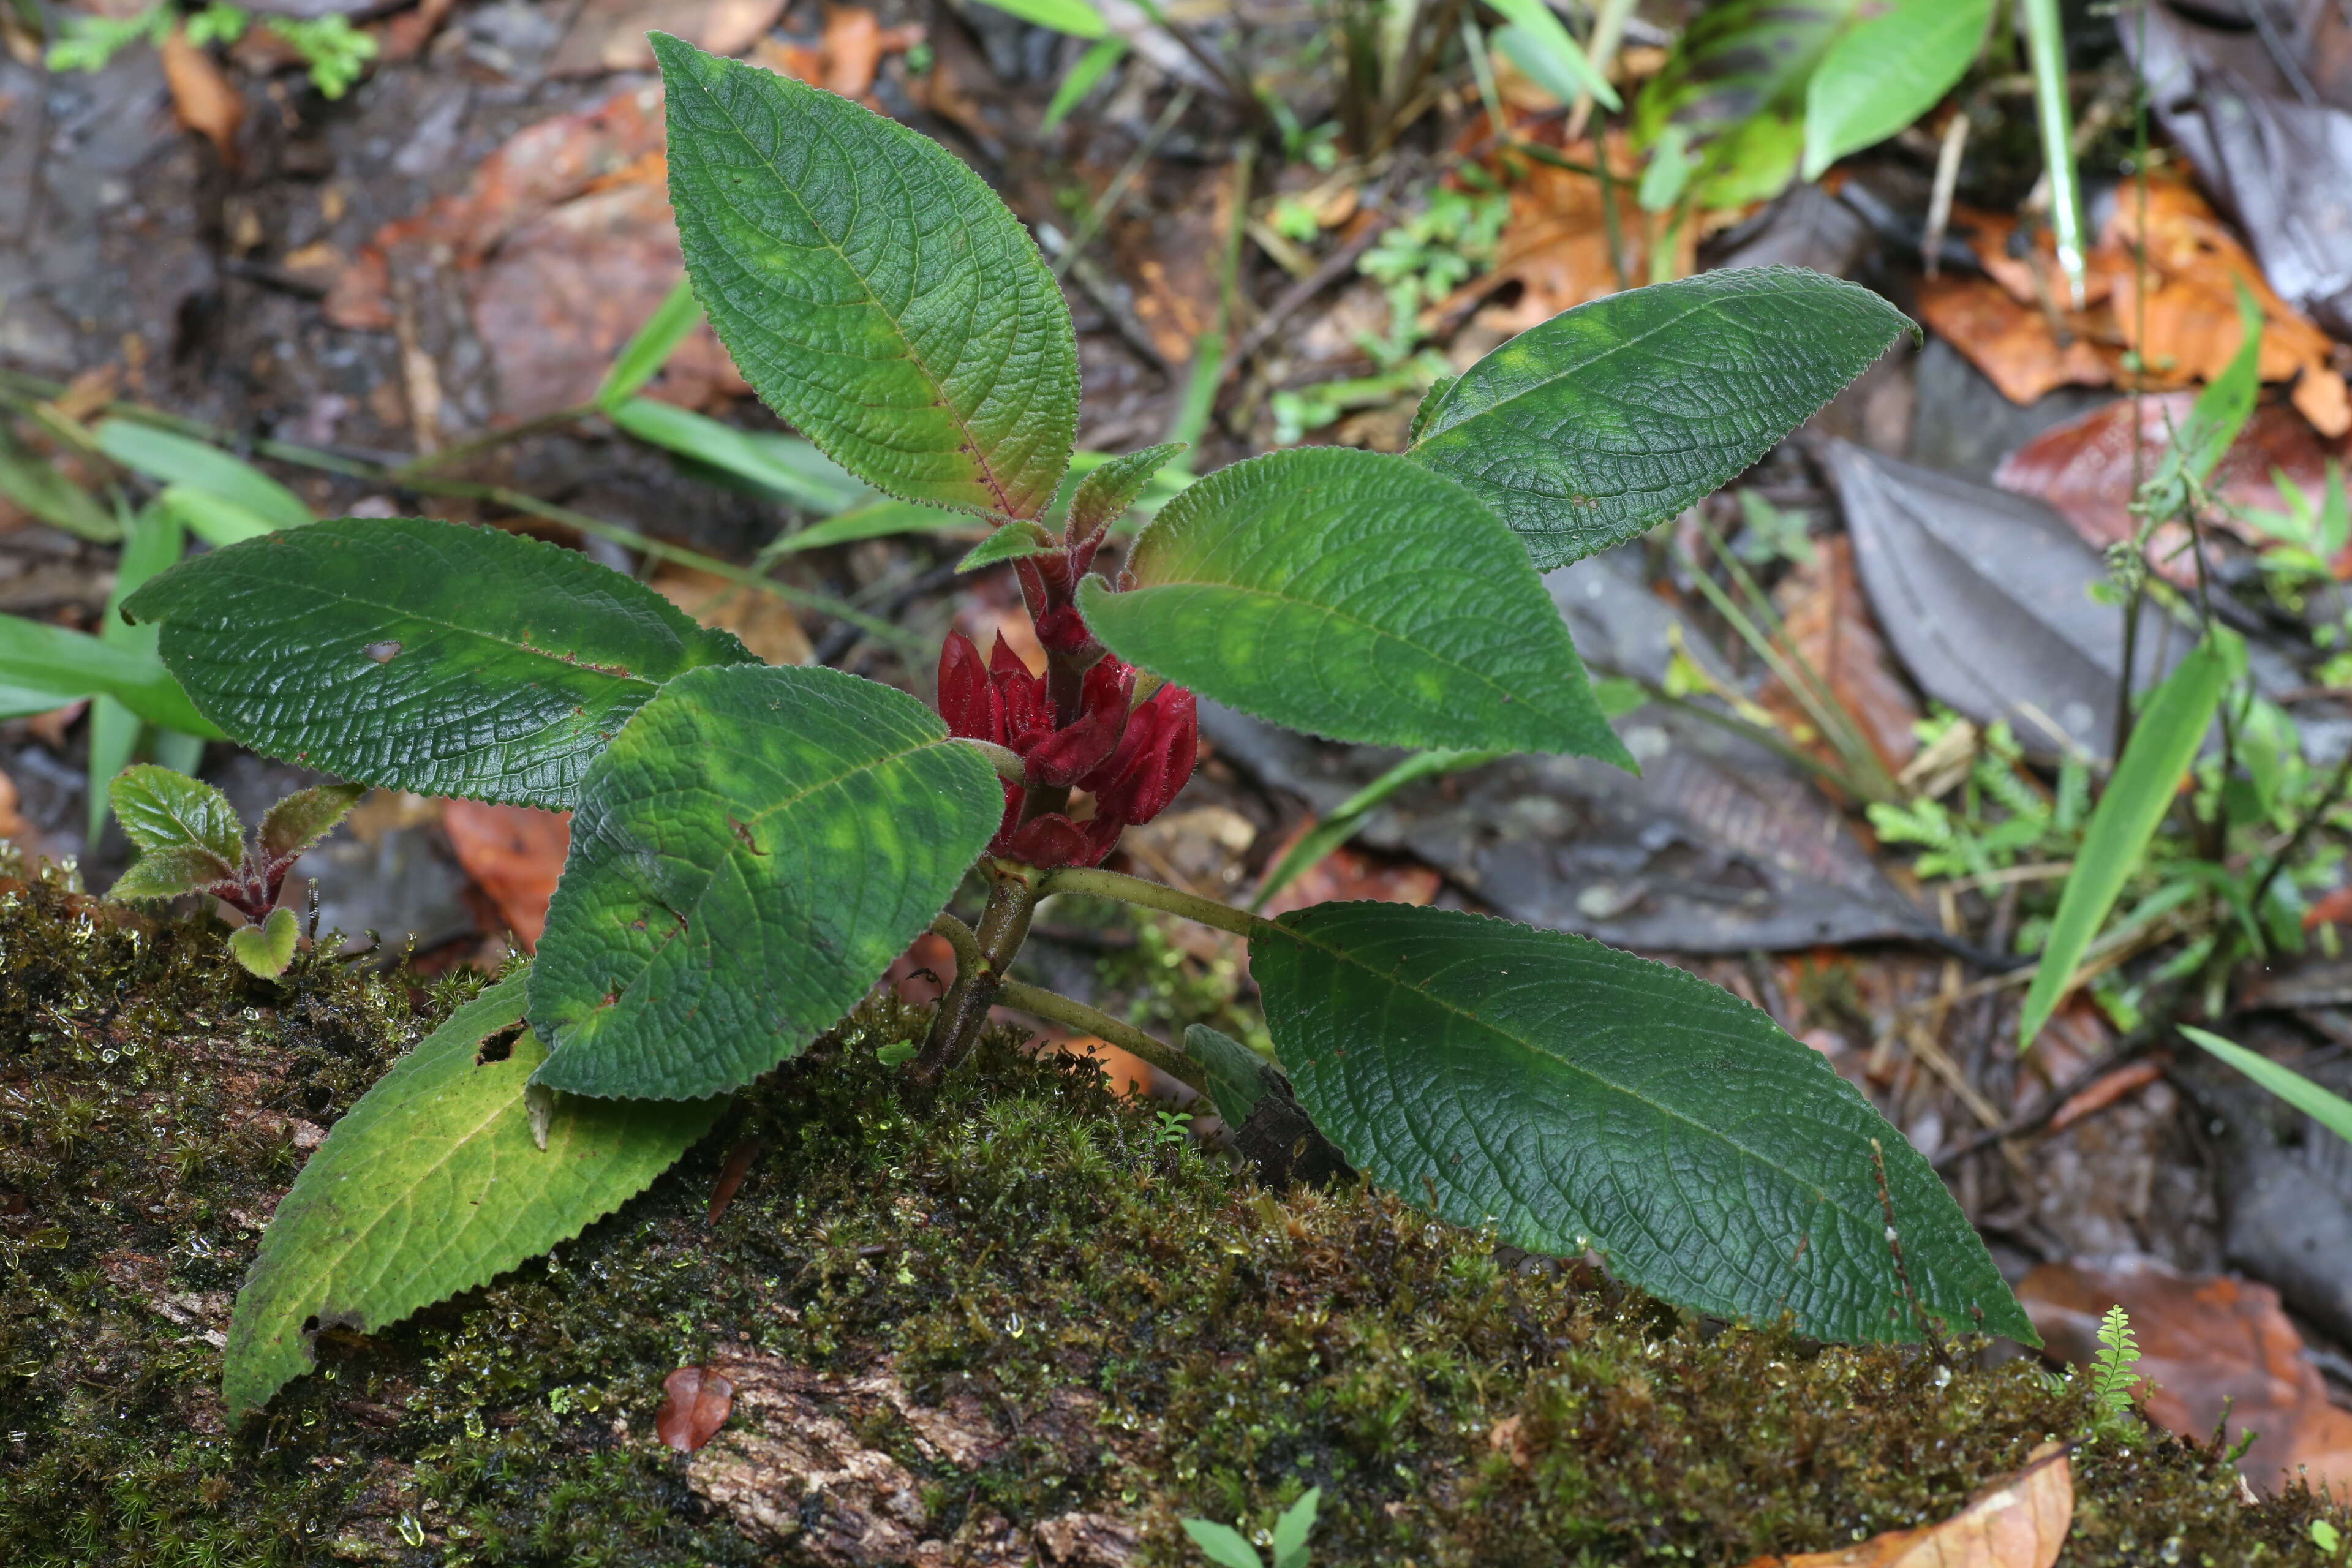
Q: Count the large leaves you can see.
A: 7